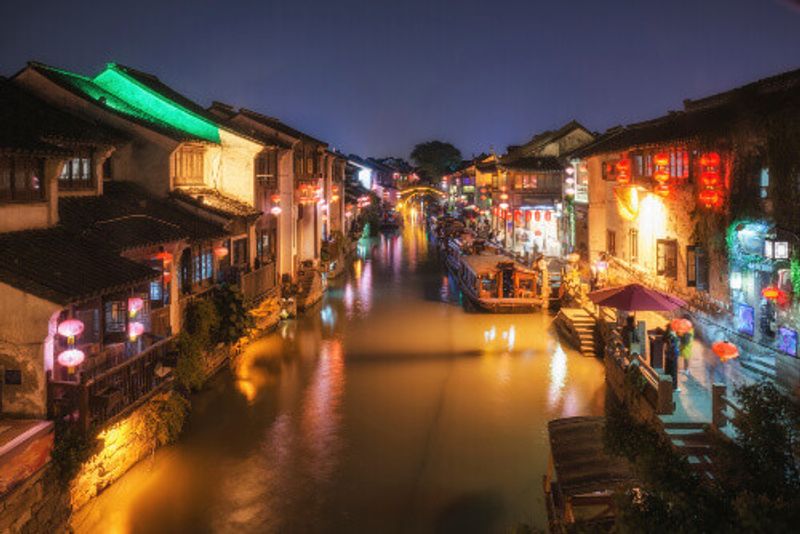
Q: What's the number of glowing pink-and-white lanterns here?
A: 4